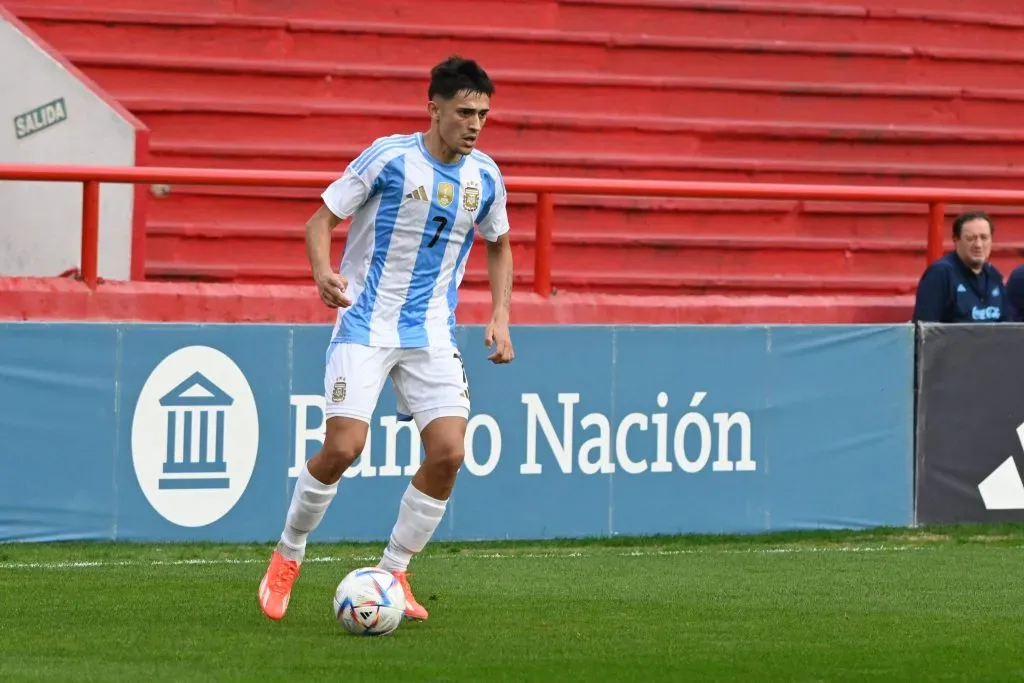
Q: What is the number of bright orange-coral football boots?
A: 2